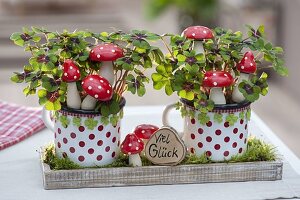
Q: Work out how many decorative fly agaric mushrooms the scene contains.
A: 8